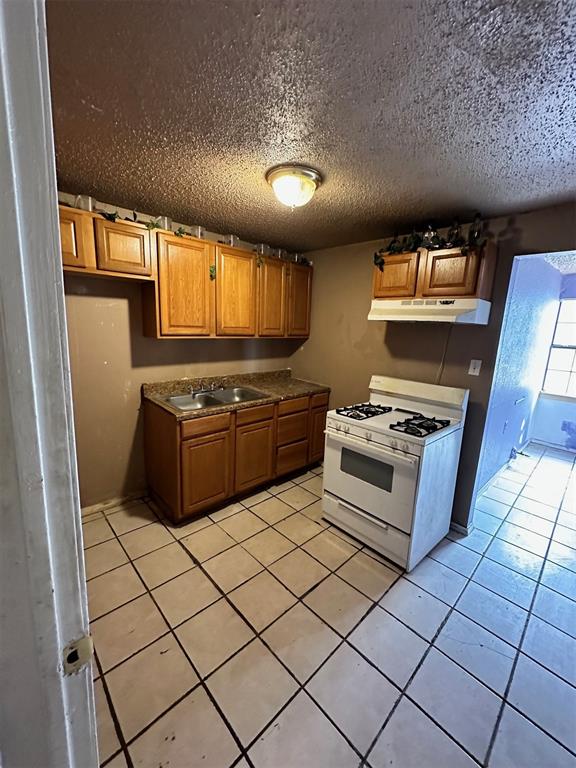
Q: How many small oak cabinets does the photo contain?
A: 4